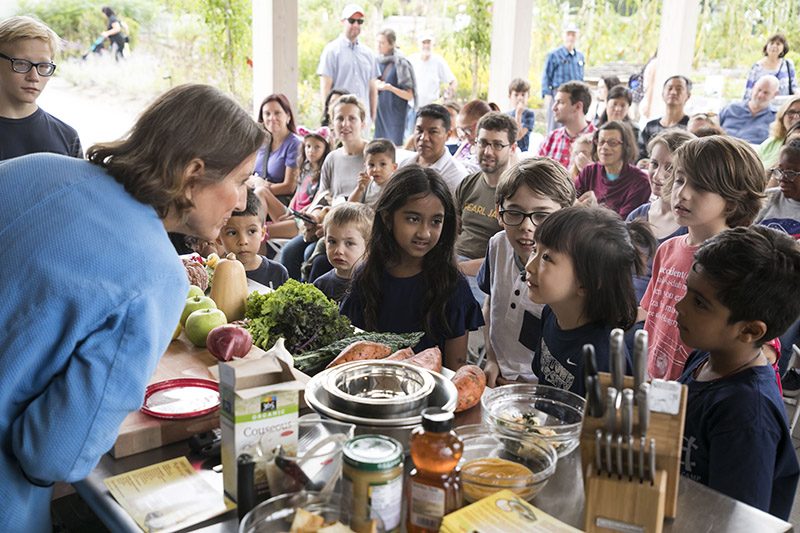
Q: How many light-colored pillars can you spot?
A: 3